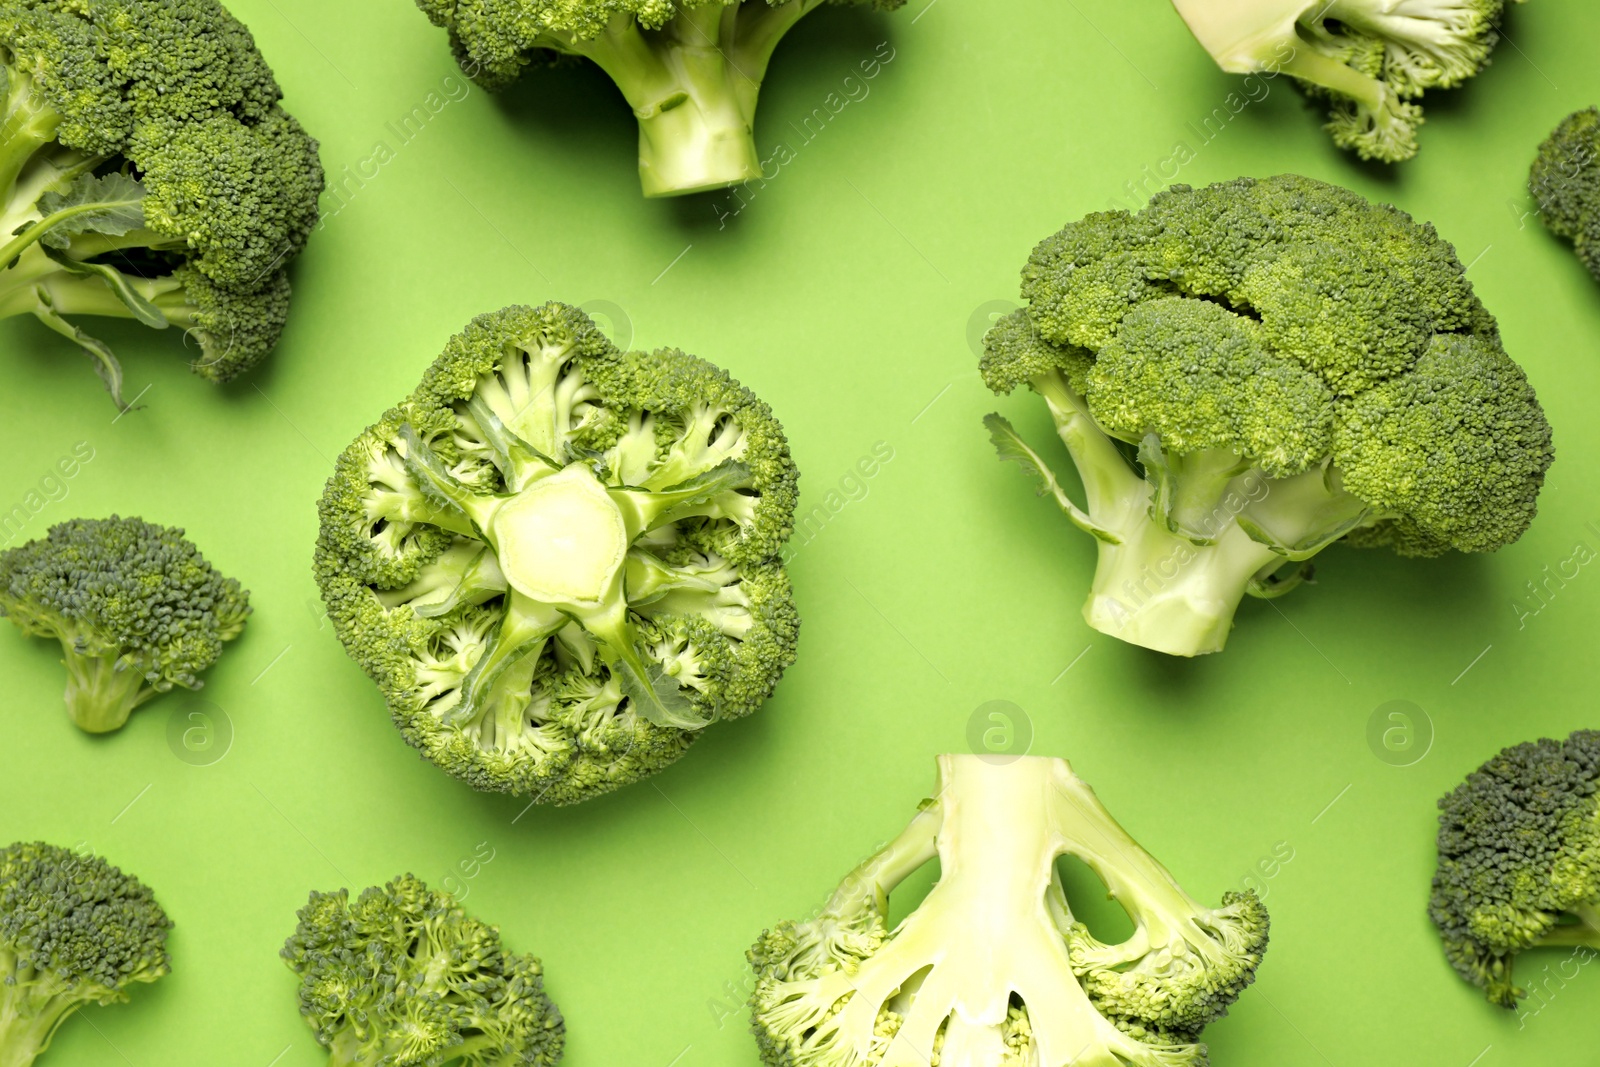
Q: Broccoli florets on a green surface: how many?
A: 11